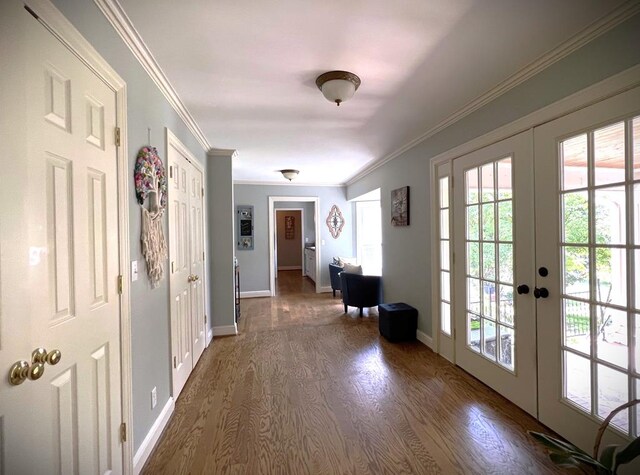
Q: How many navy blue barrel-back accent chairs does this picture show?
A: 2